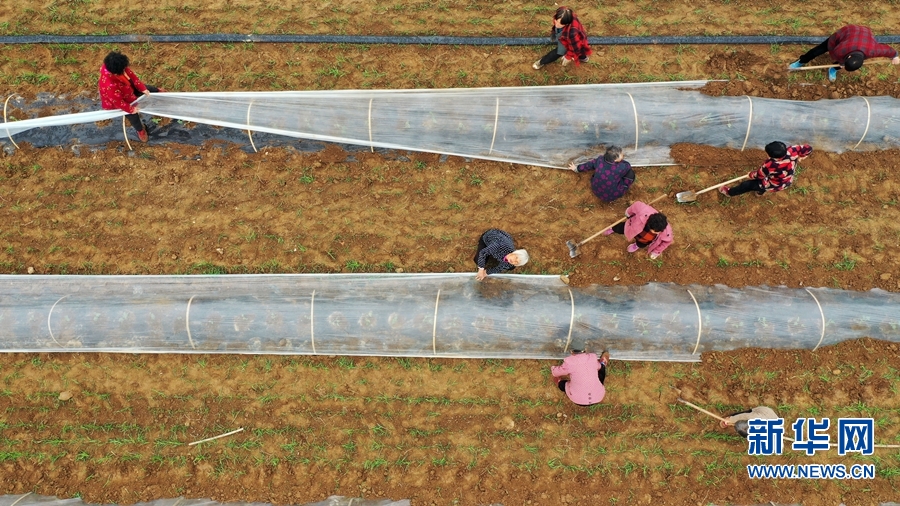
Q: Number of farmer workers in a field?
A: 9